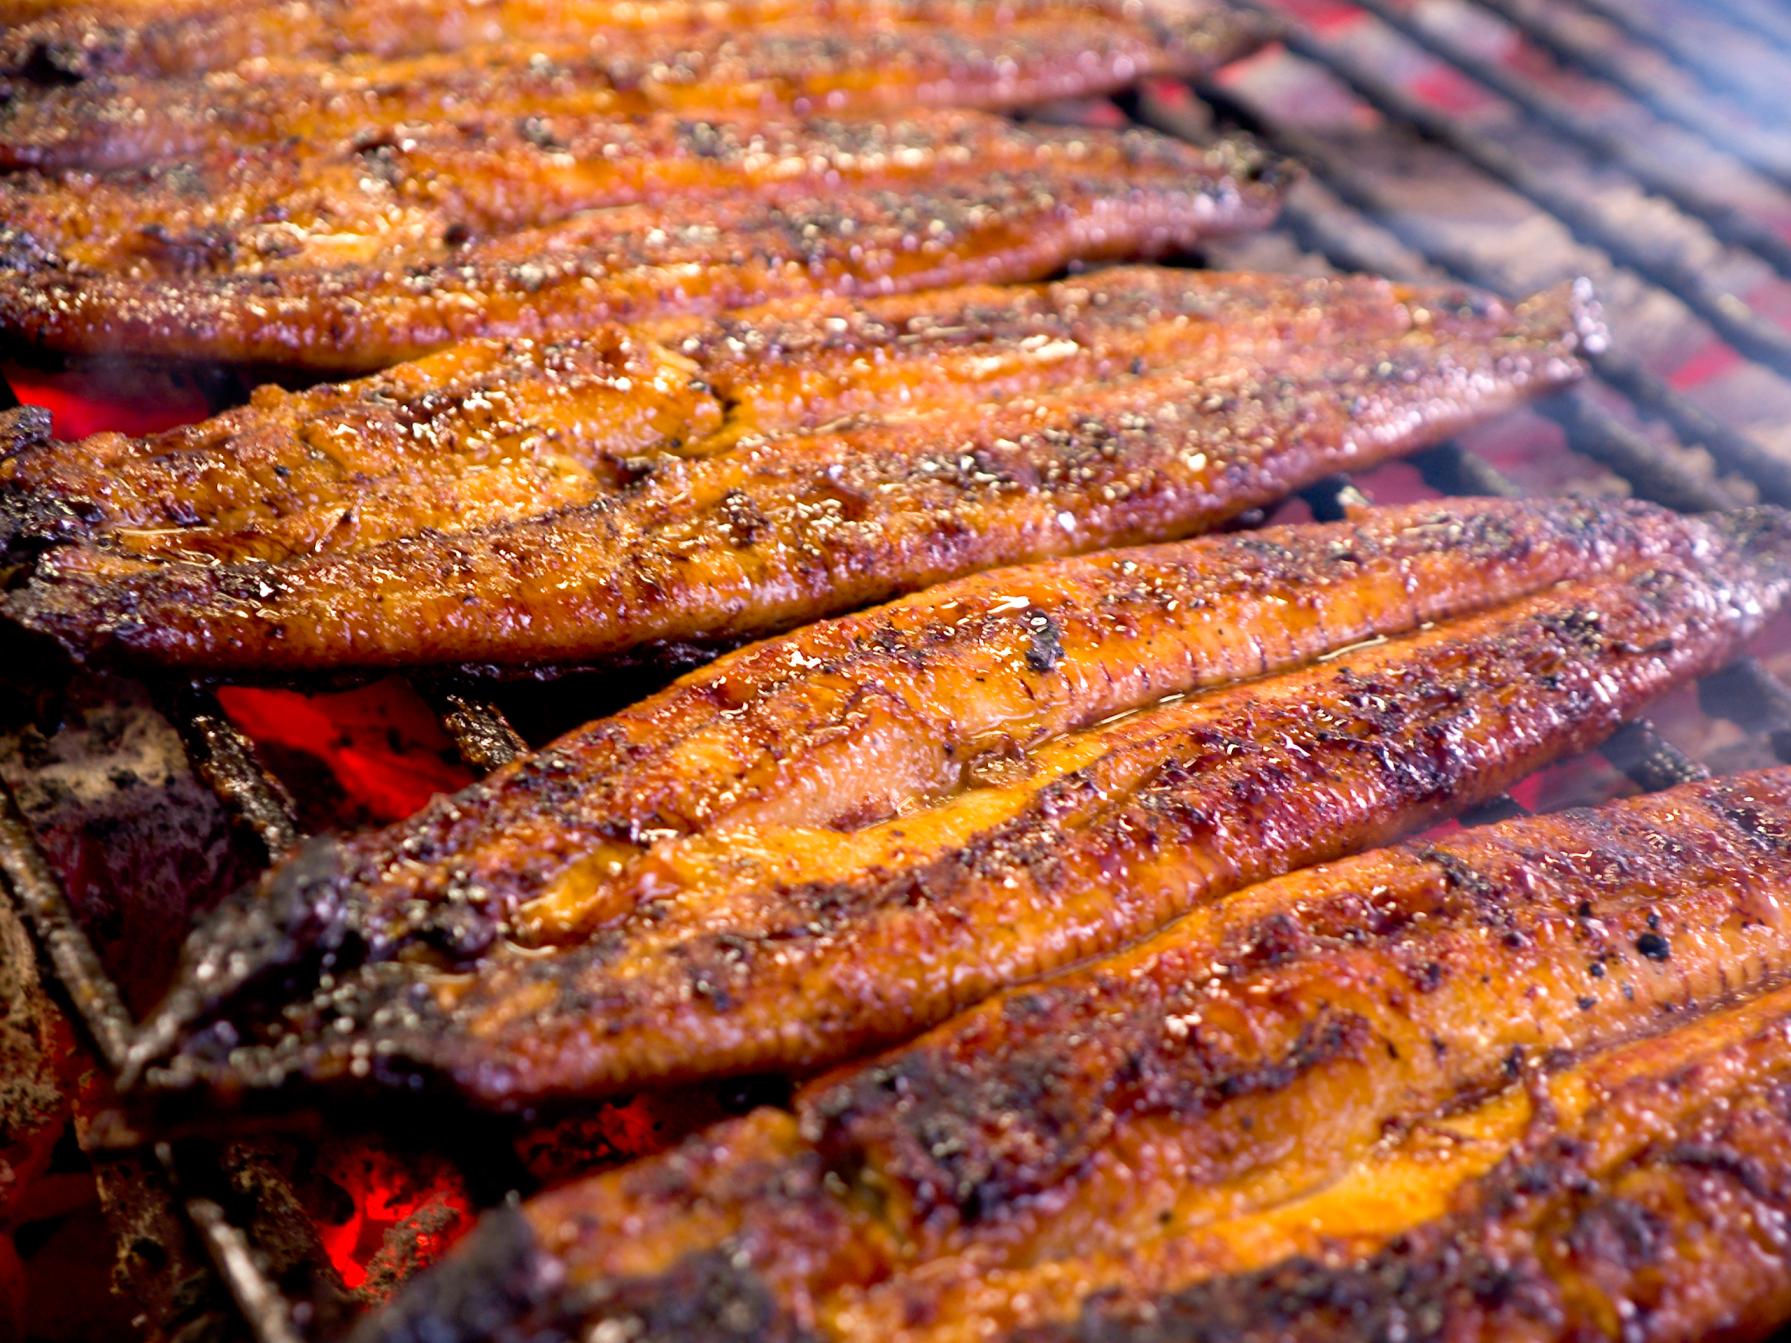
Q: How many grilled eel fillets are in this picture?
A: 5